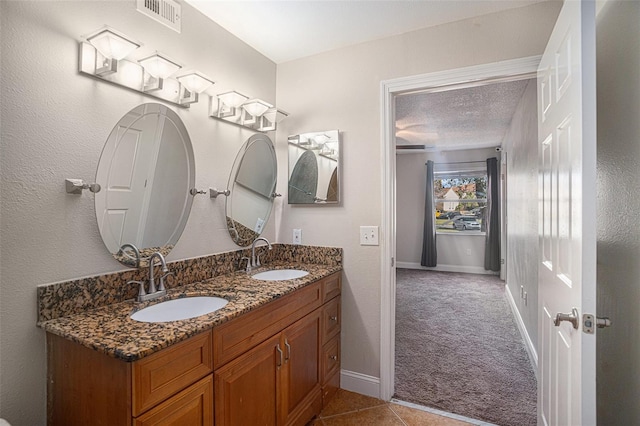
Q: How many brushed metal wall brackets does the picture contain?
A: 4